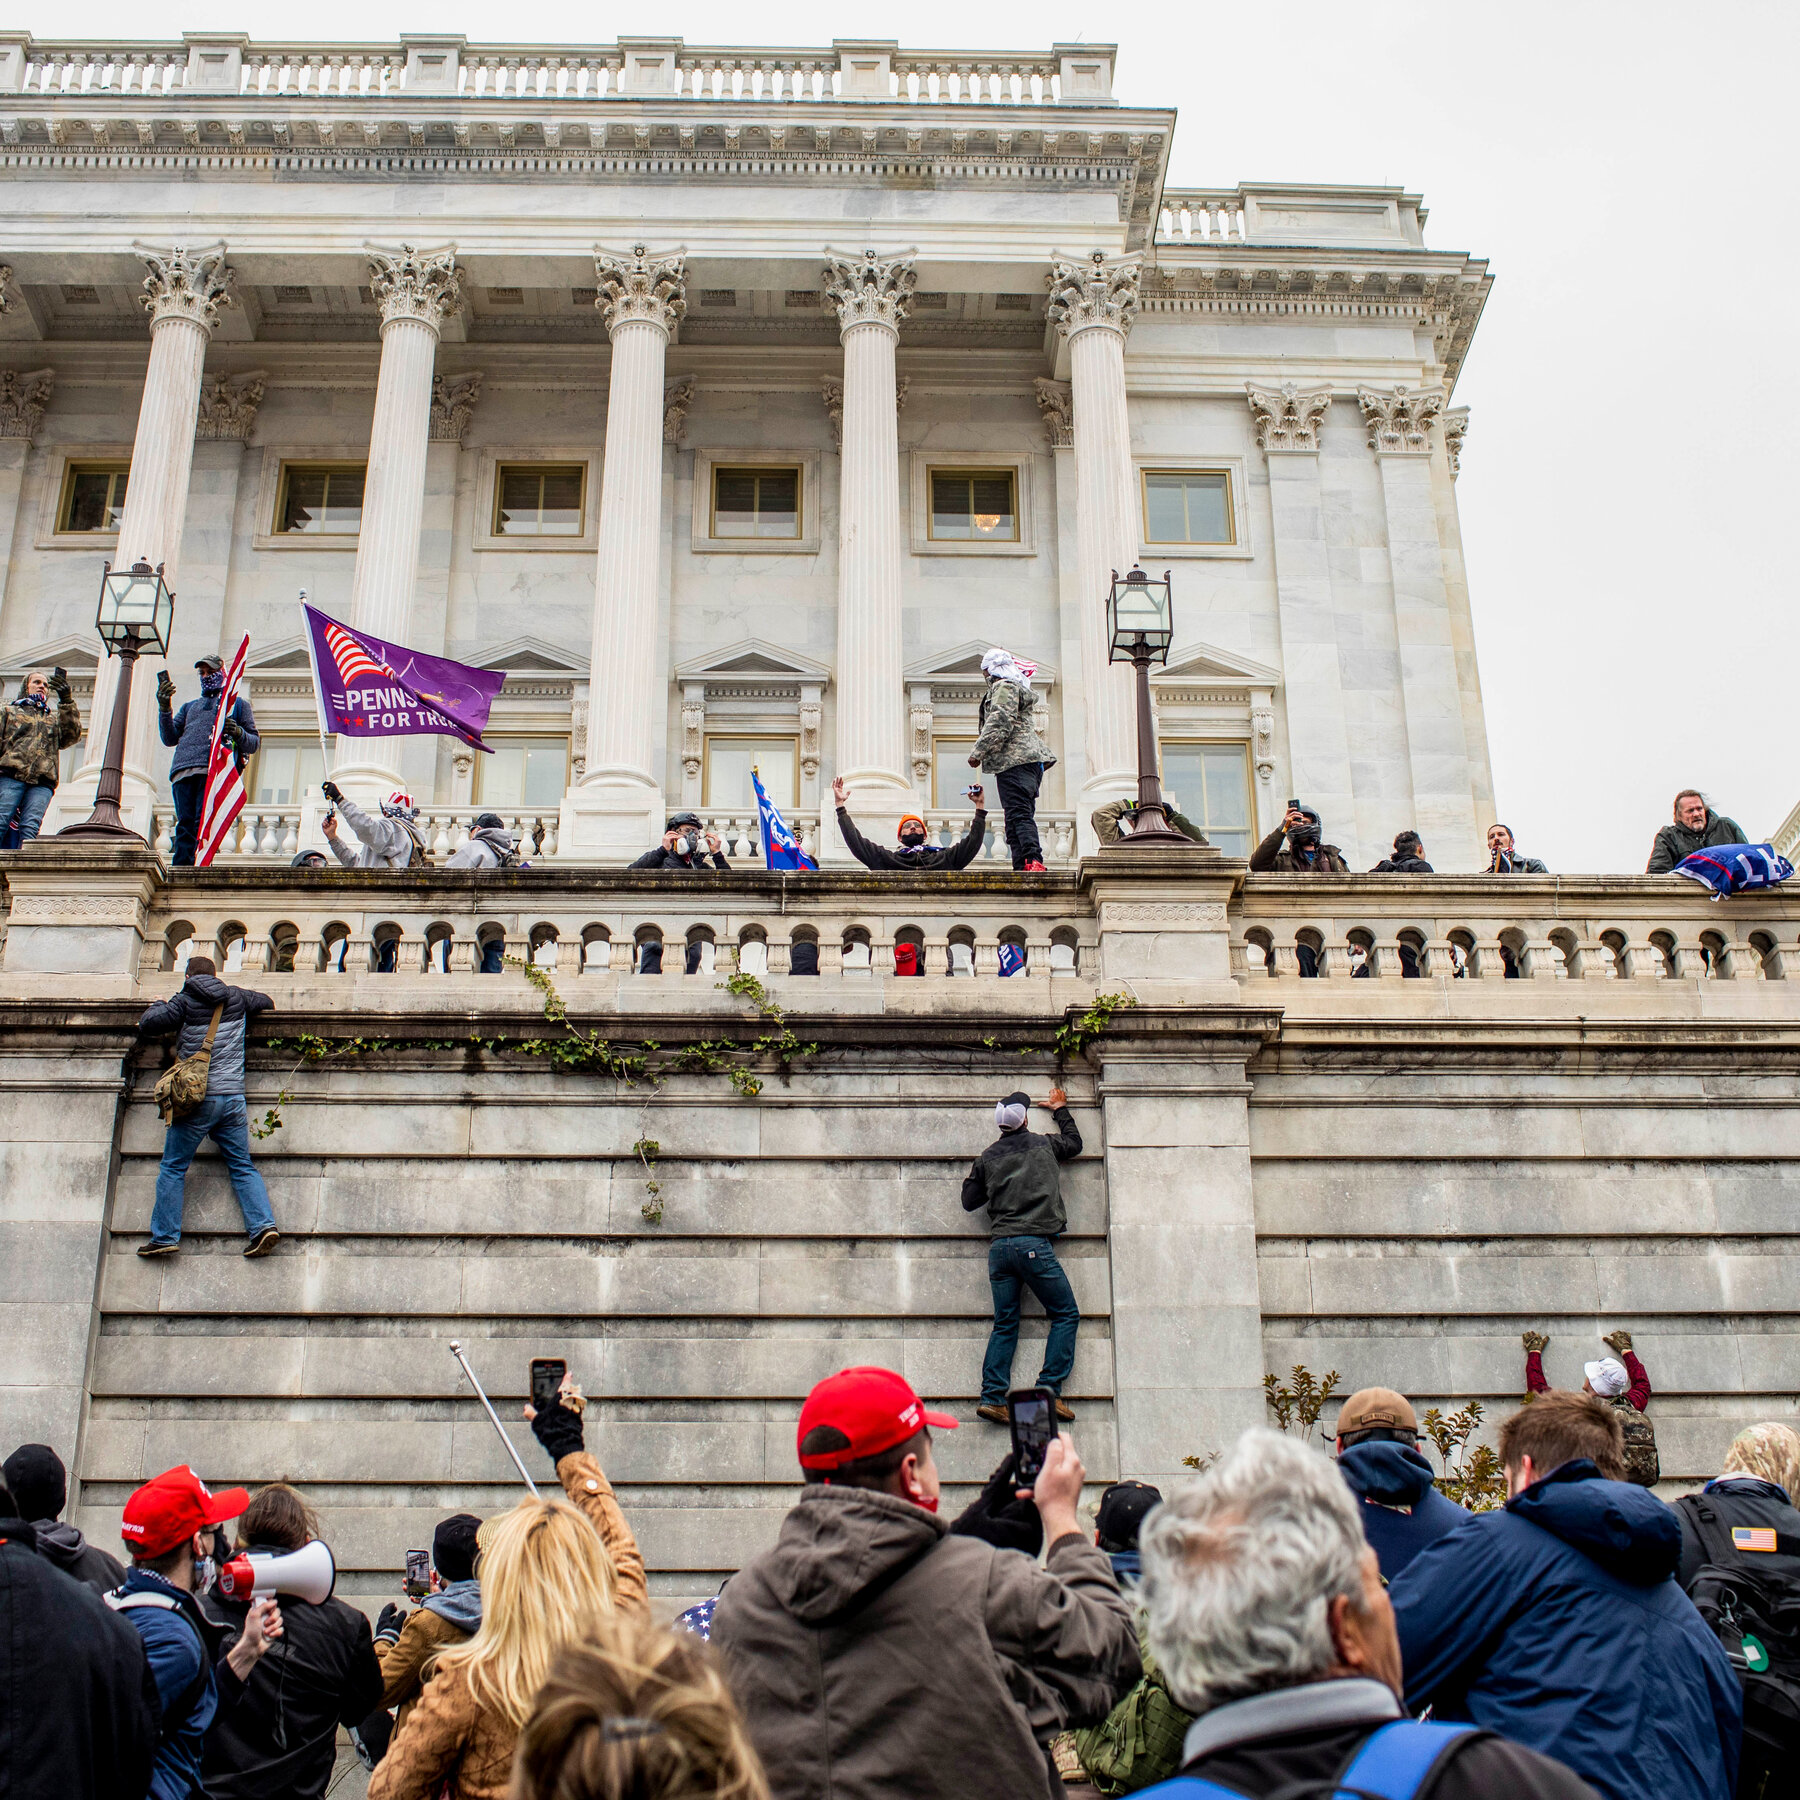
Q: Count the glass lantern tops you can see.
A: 2